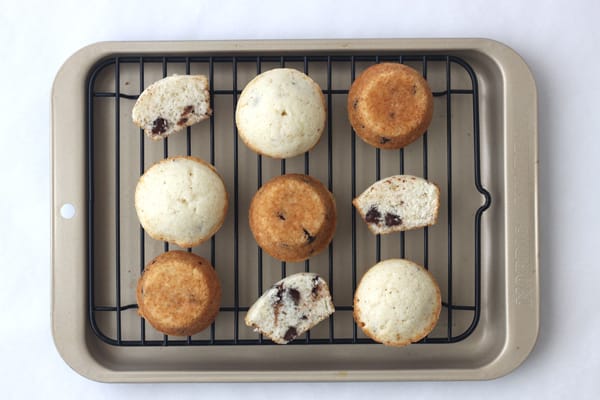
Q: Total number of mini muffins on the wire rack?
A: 9